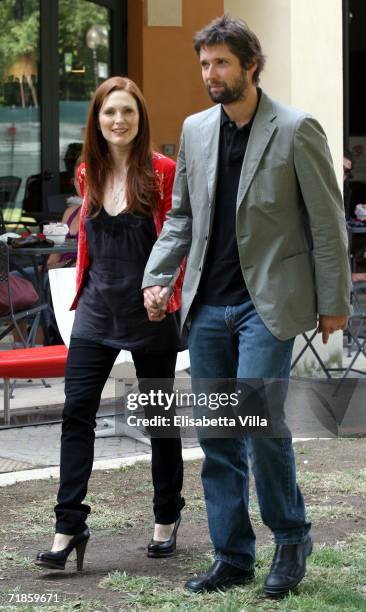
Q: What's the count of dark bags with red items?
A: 1